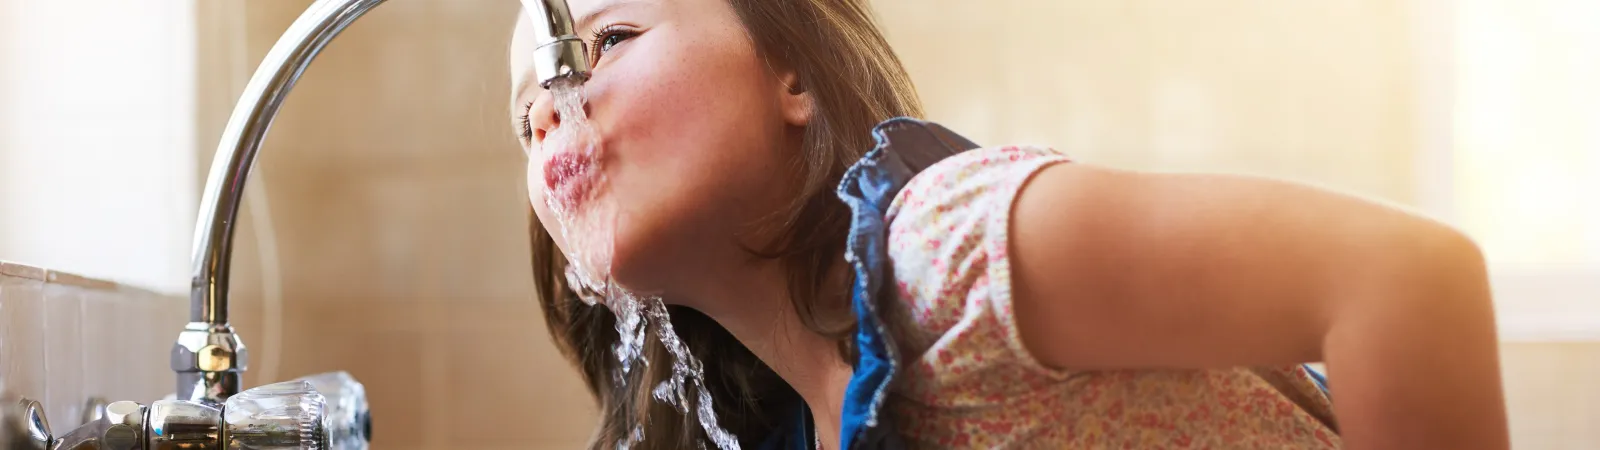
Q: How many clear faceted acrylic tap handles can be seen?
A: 2